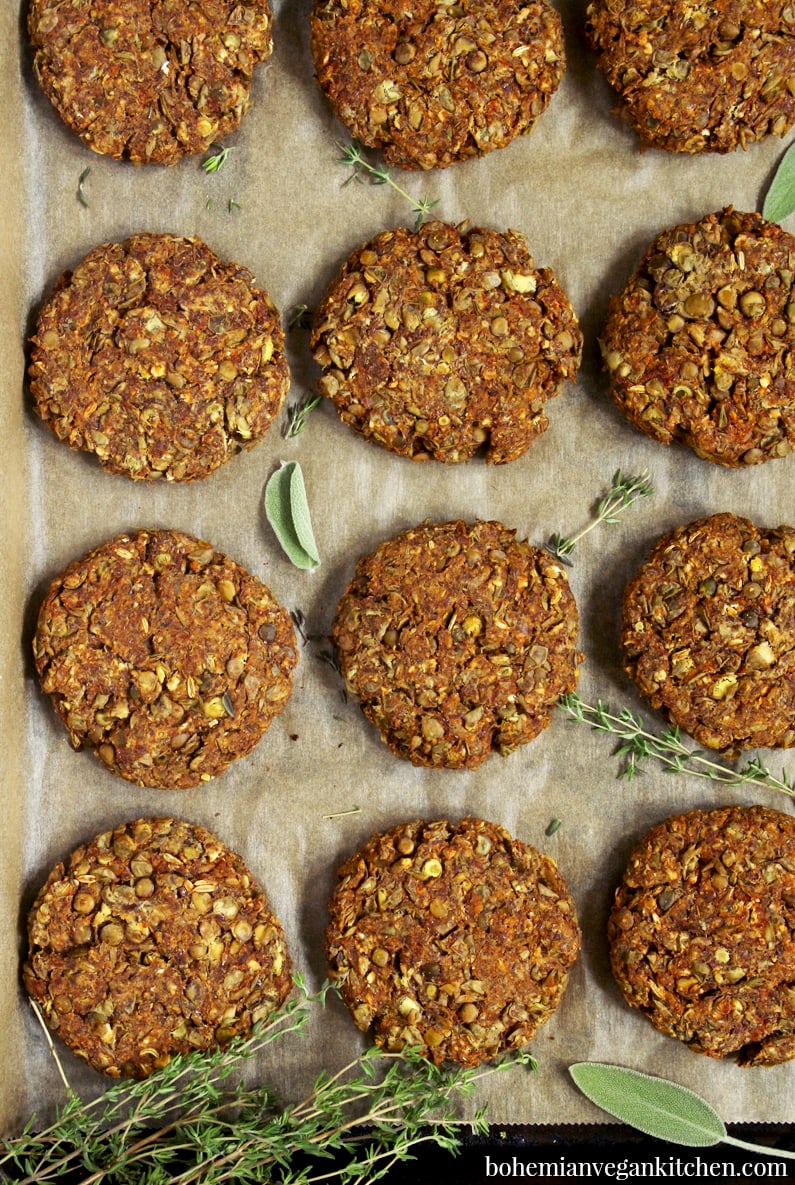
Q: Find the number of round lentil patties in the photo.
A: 12